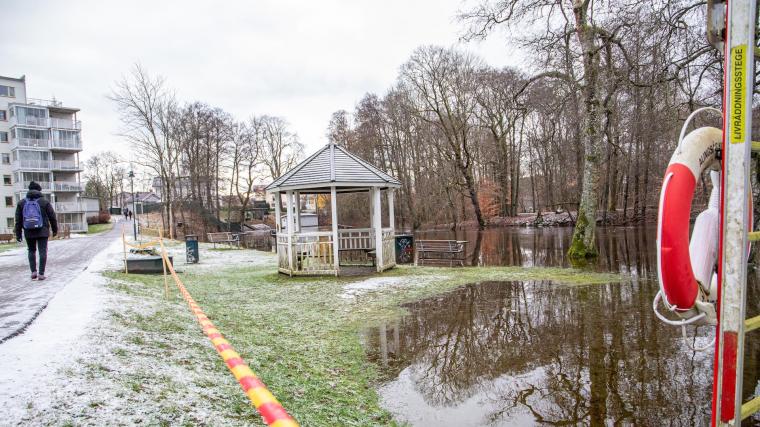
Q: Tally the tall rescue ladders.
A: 1